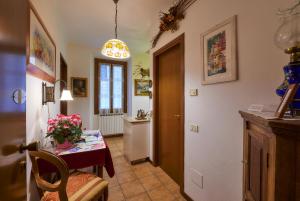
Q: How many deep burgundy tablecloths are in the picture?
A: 1